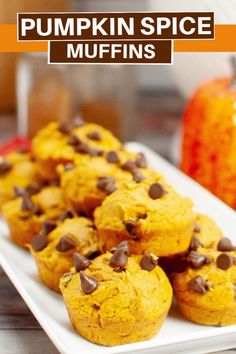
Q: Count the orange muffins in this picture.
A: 9